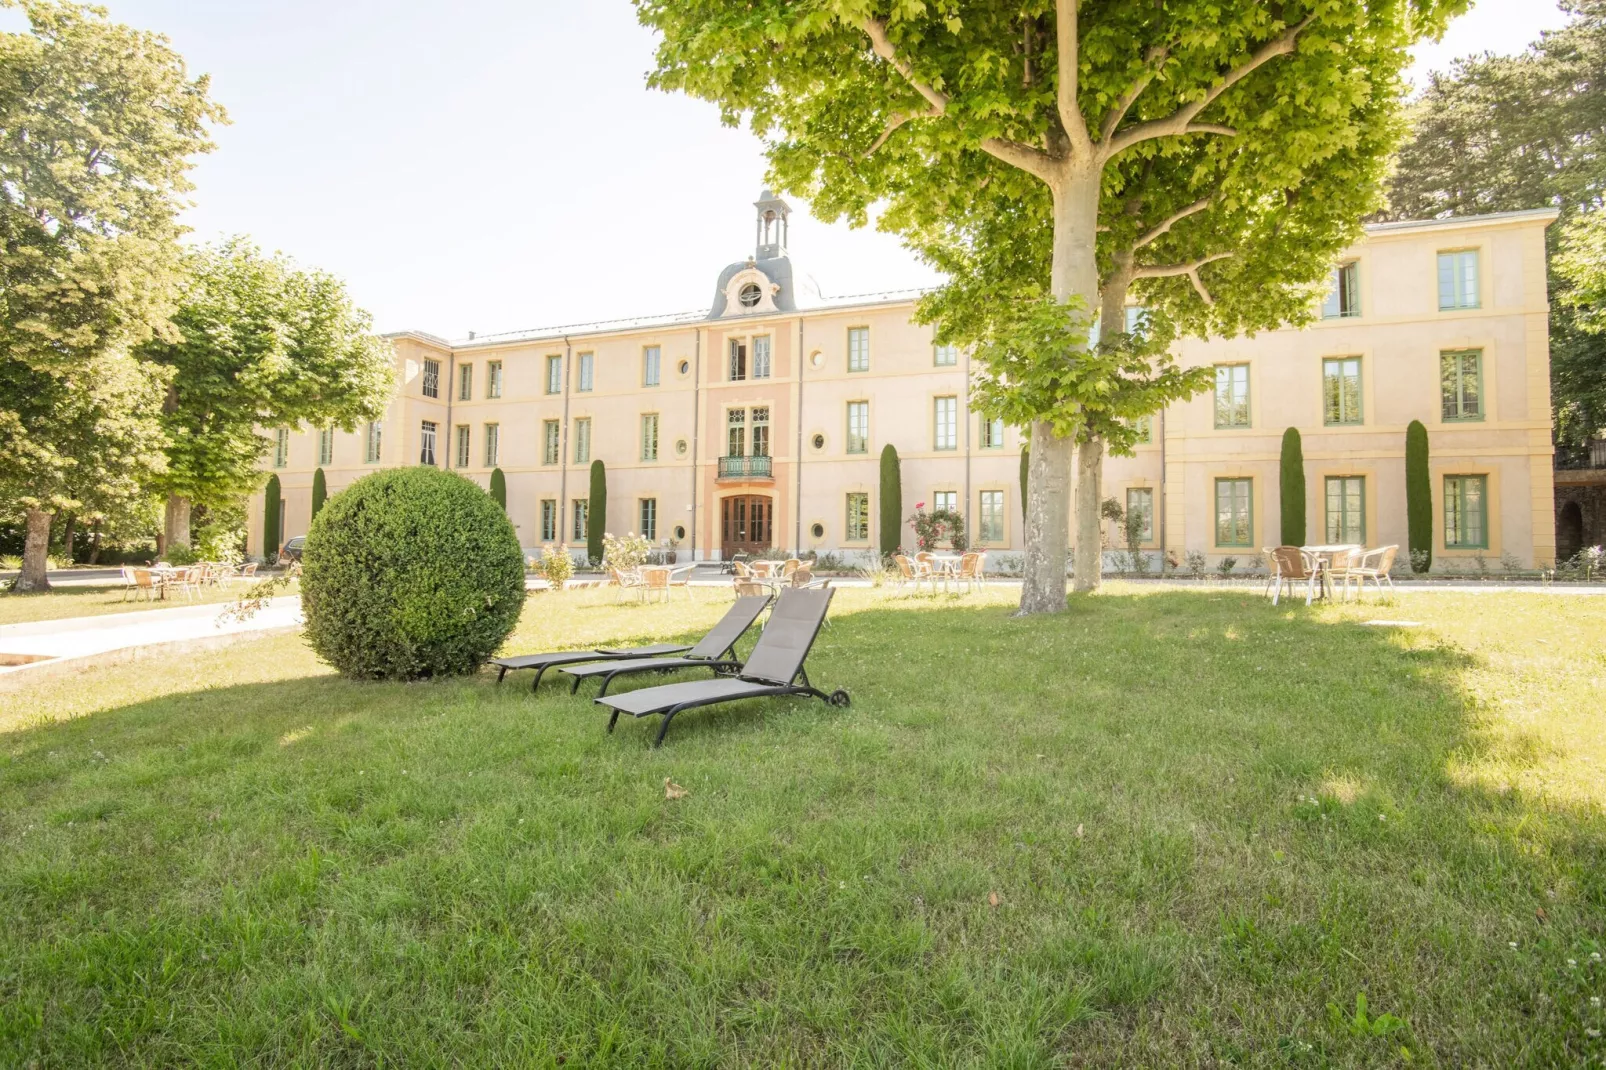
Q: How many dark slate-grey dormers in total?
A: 1